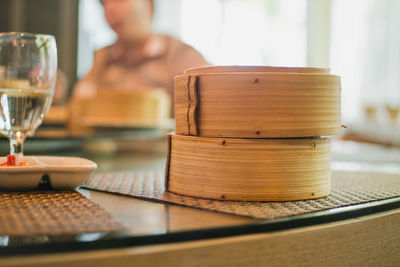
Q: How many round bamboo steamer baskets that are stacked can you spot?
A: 2